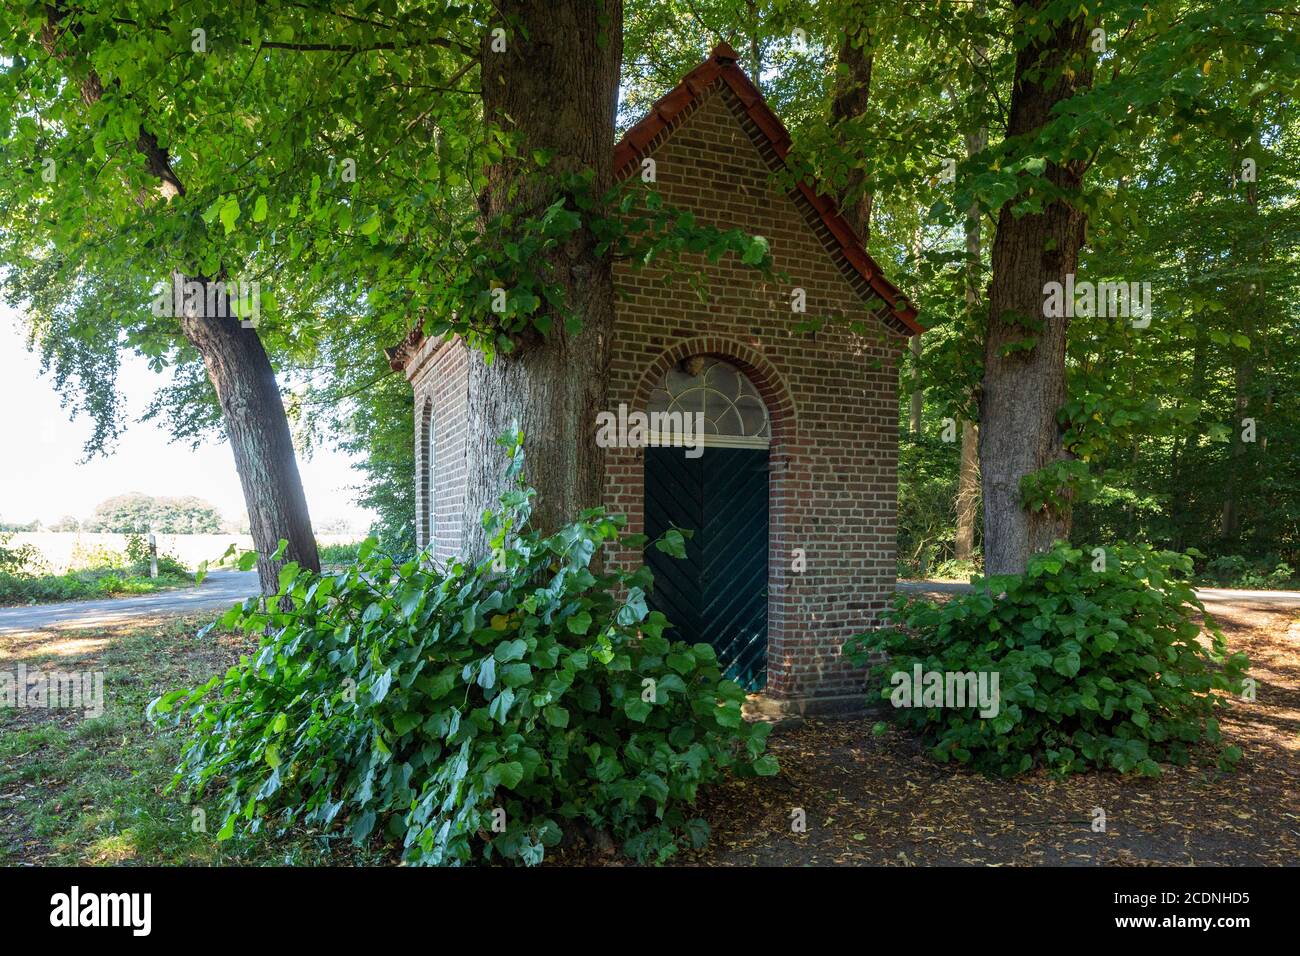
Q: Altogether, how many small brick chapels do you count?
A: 1